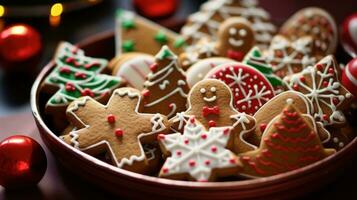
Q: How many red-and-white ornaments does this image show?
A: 2